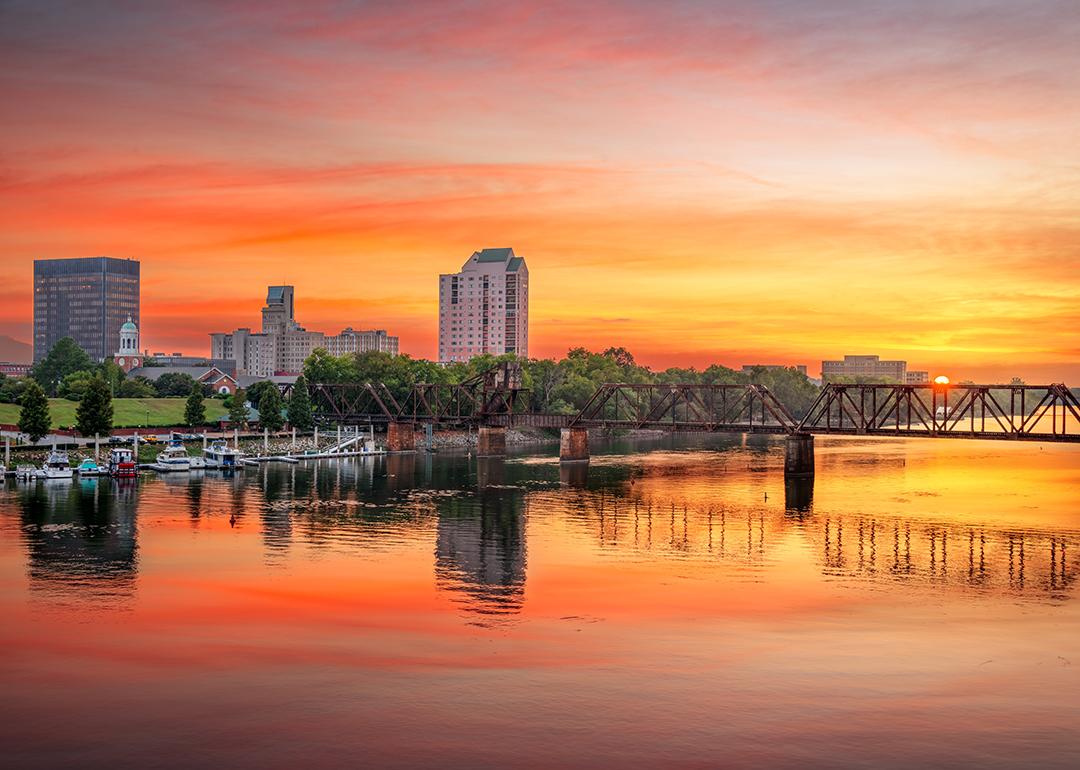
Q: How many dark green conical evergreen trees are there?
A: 6